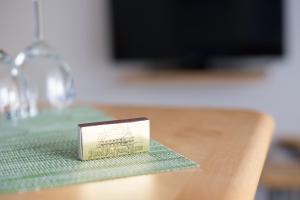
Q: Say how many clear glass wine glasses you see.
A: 2